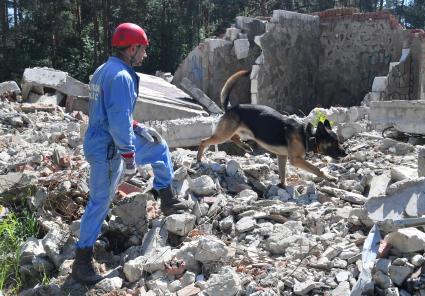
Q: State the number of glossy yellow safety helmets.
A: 0